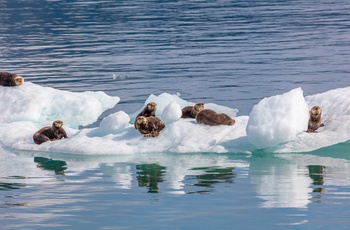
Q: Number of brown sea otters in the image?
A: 7